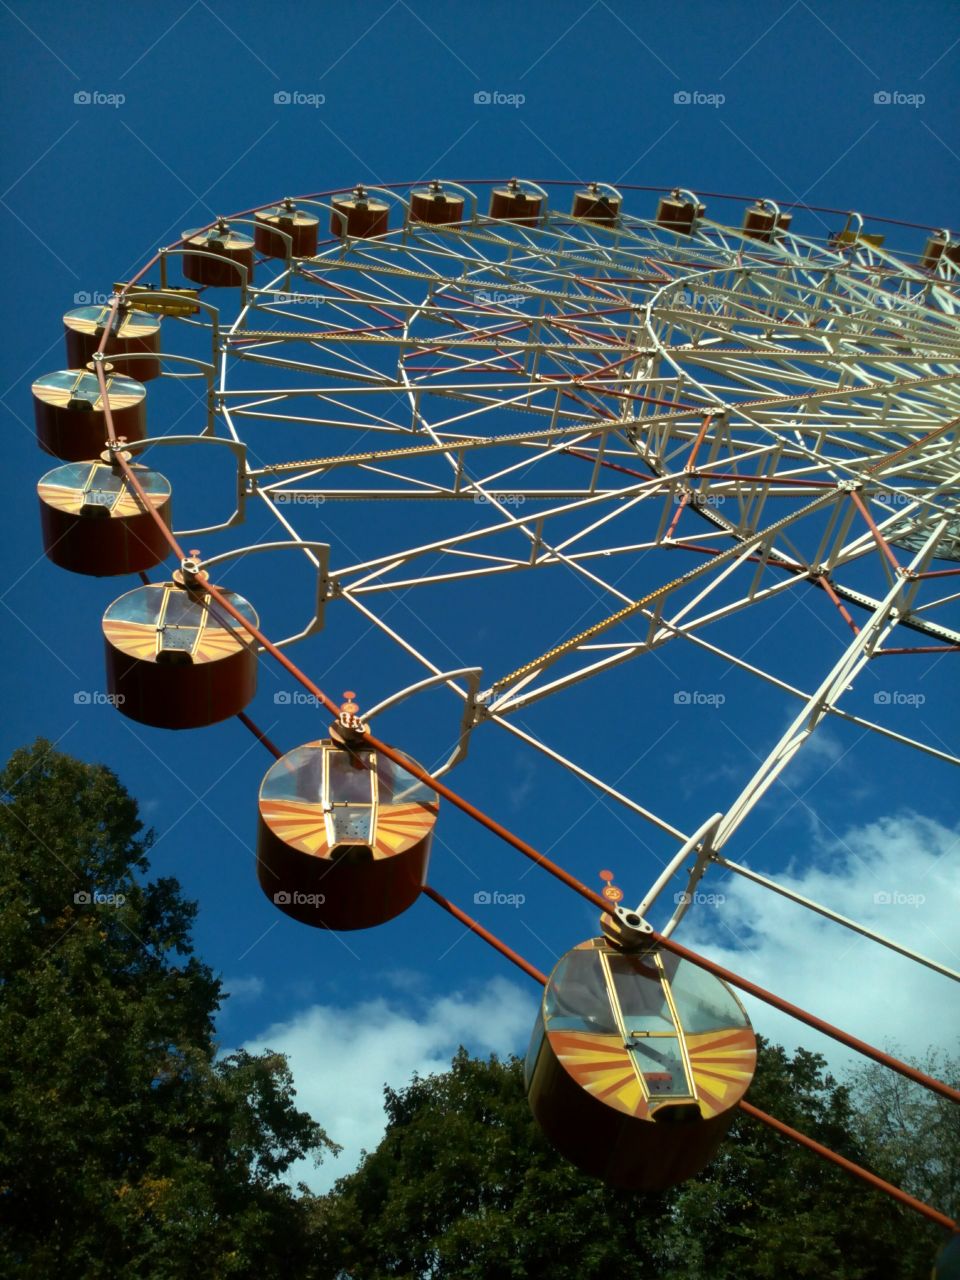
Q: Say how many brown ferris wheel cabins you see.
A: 15